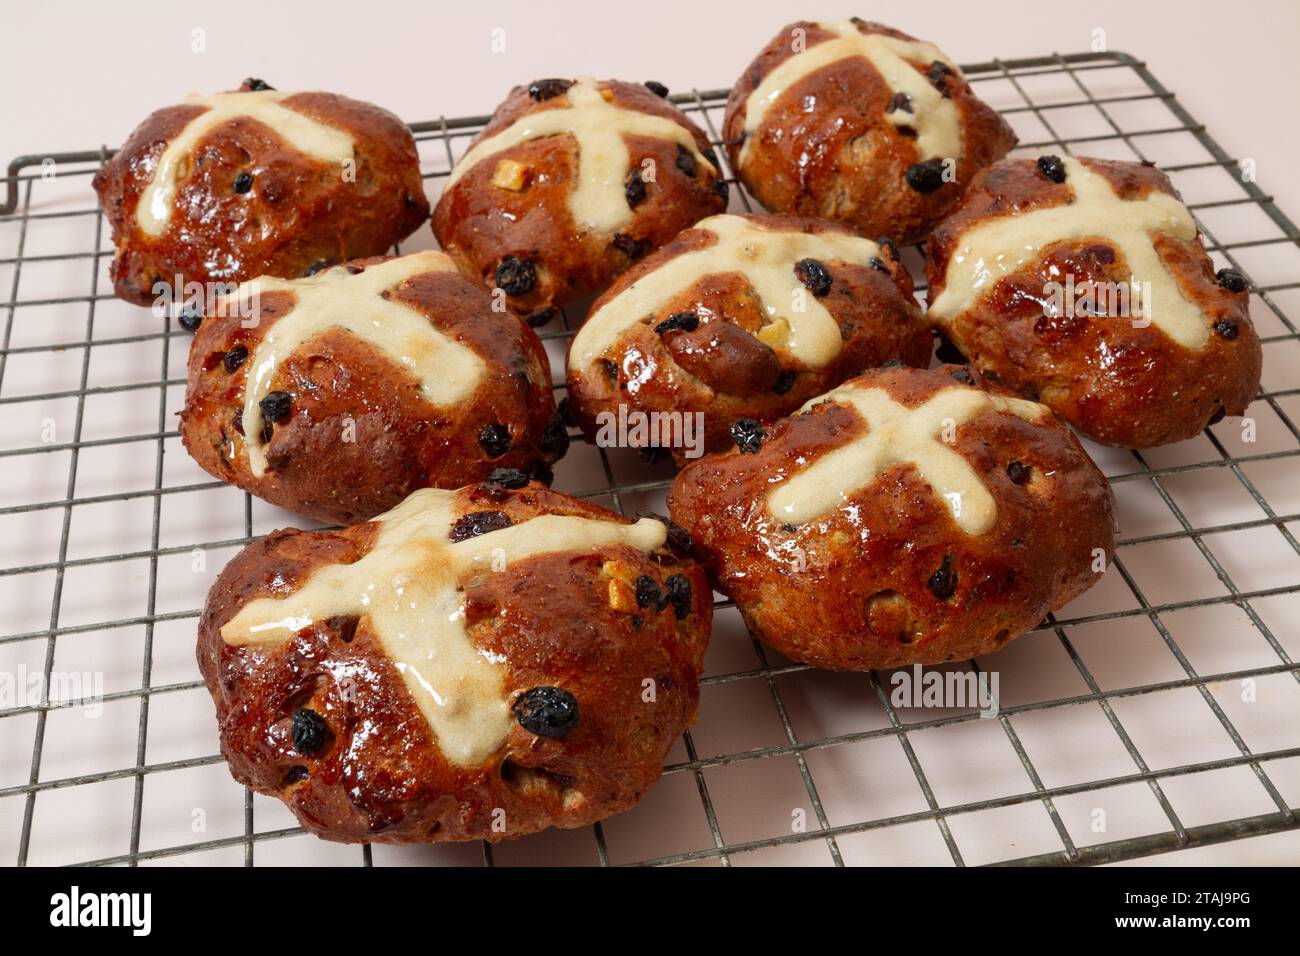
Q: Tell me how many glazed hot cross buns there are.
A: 8